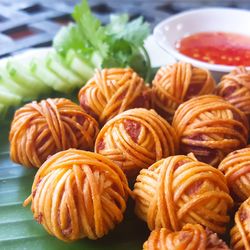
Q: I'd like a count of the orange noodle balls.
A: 11